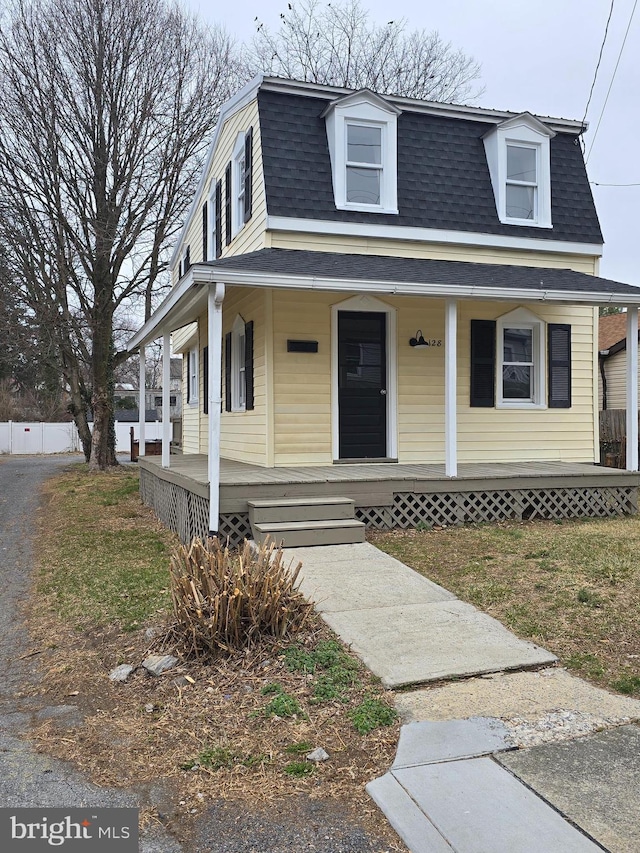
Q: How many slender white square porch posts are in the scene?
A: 5